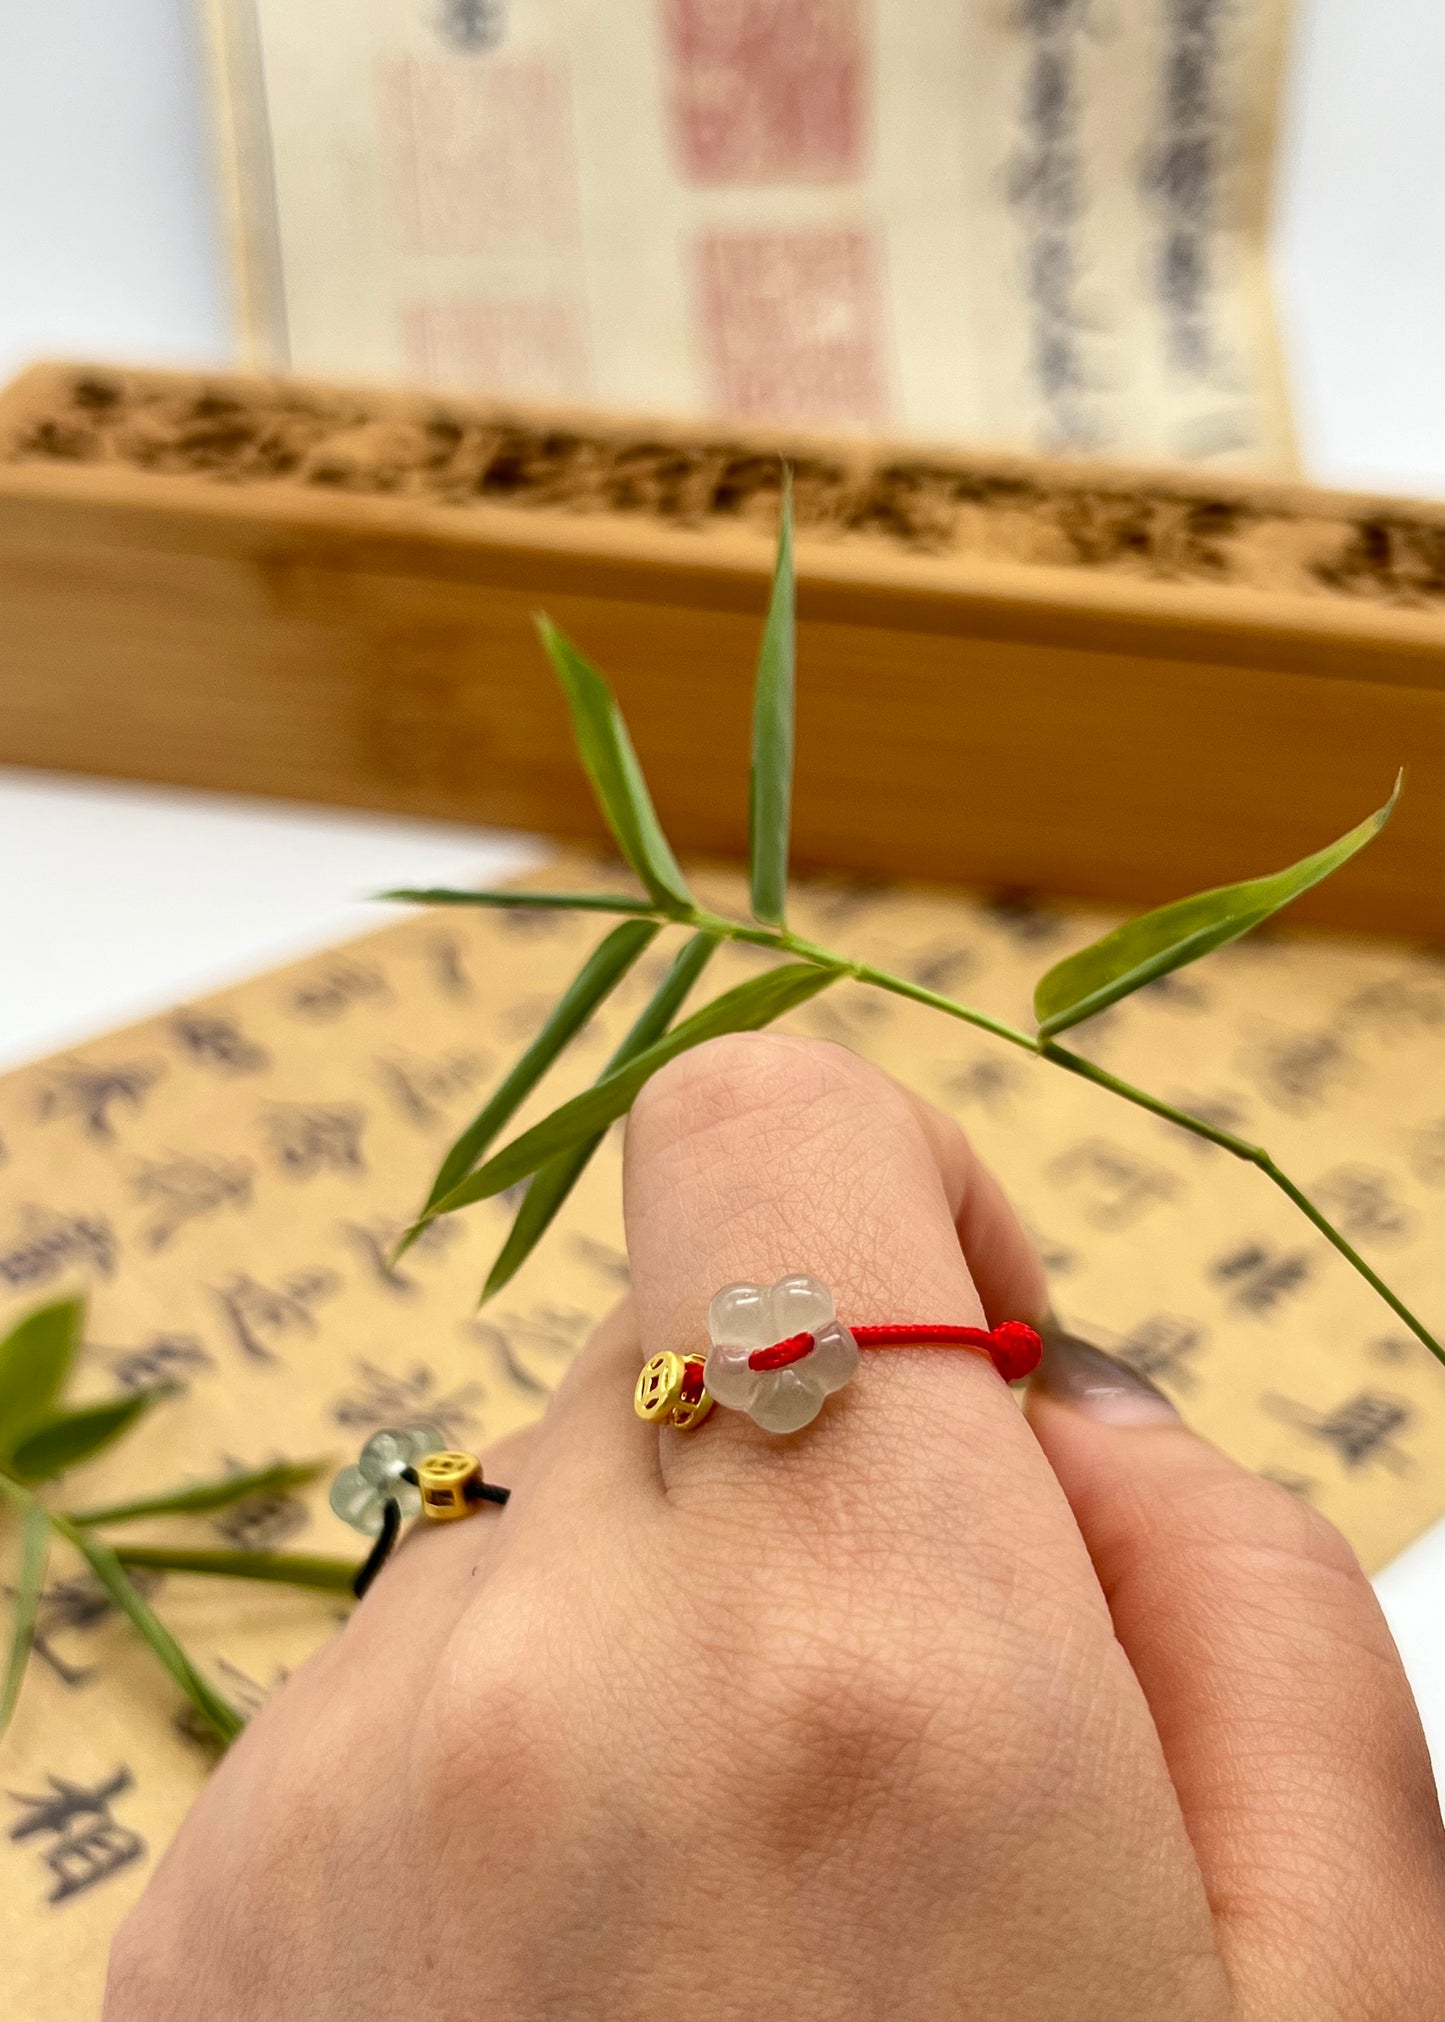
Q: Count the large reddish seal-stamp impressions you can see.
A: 4